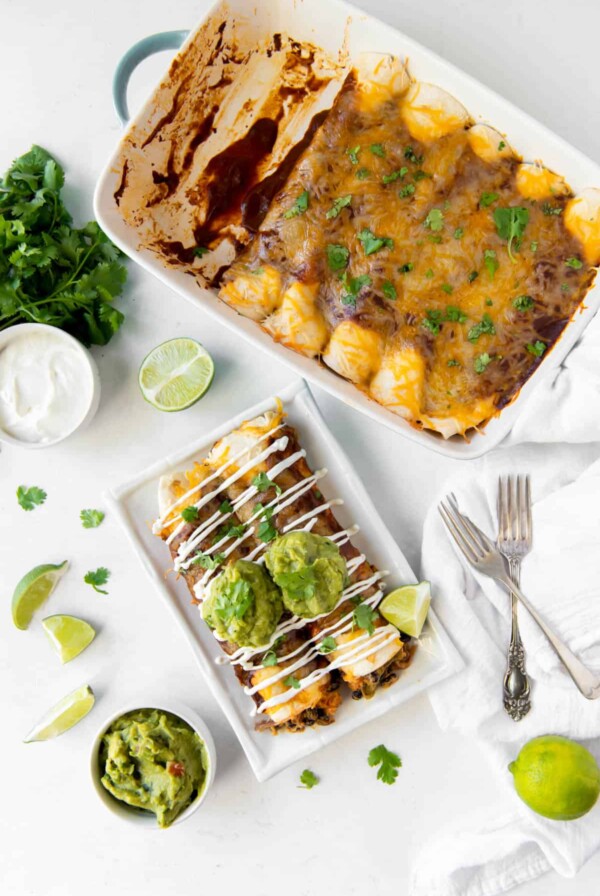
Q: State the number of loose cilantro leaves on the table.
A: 5